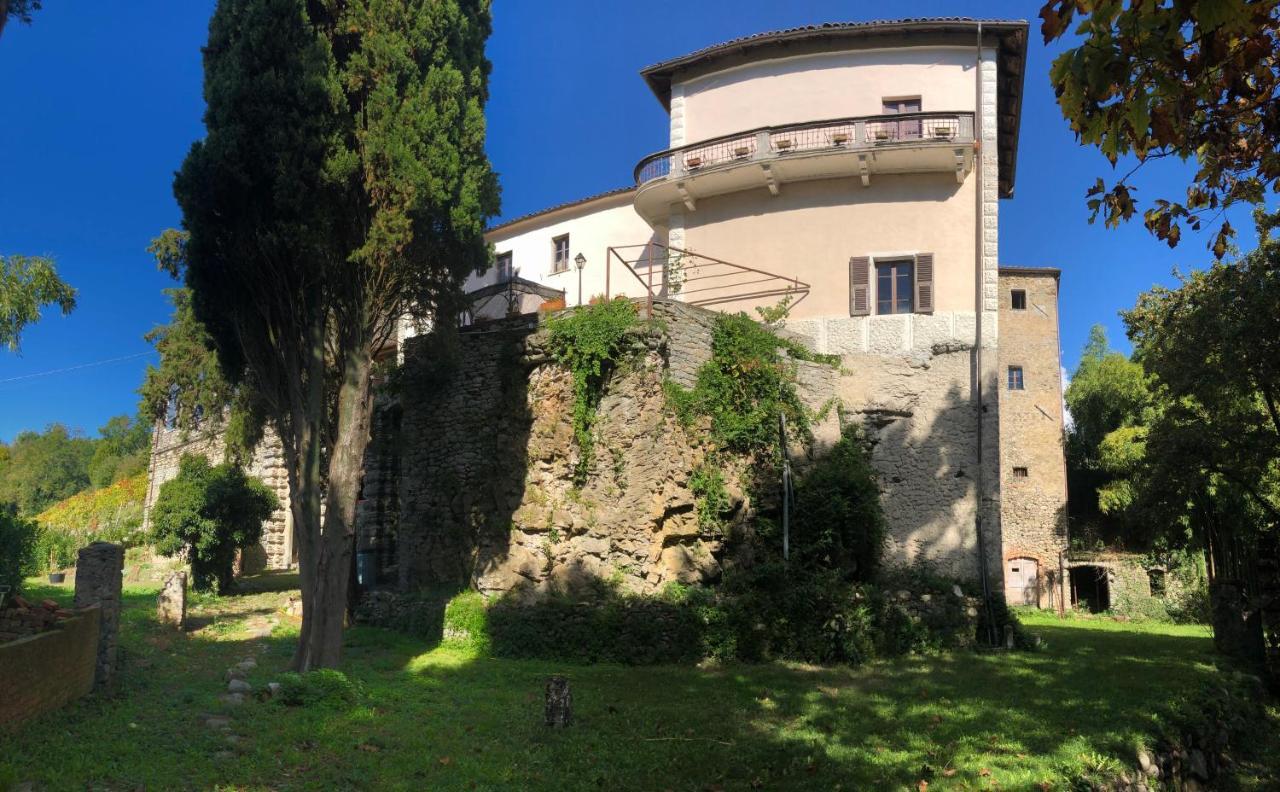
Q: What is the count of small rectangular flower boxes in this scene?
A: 6